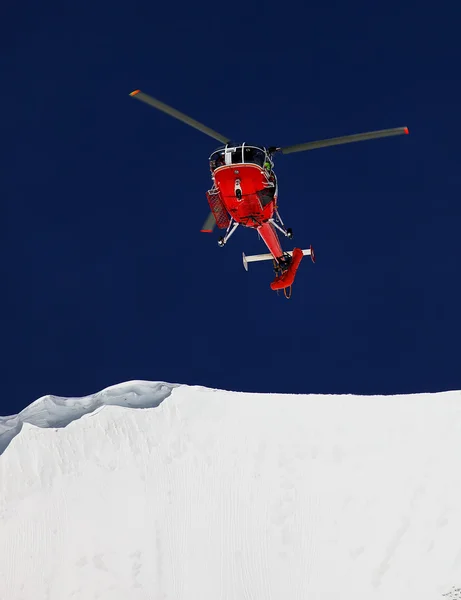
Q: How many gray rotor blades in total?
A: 3